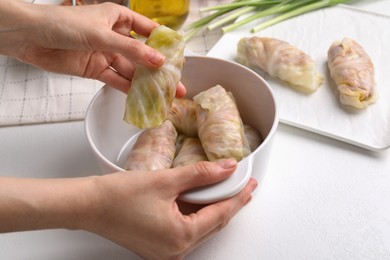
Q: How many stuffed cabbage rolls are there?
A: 8